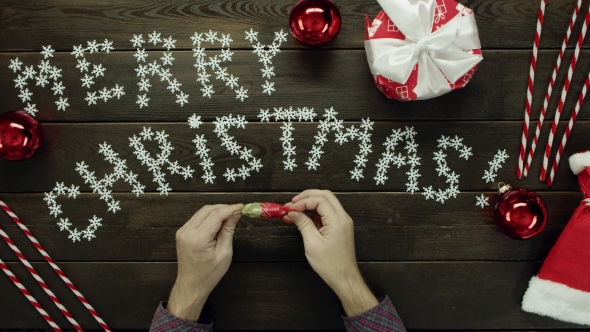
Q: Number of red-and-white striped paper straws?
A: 7